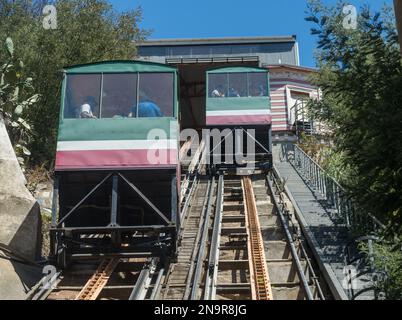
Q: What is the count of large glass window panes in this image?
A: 6